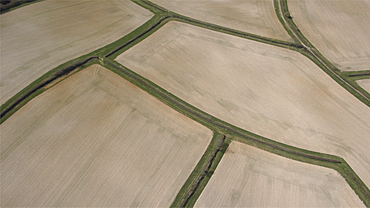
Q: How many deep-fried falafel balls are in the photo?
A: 0